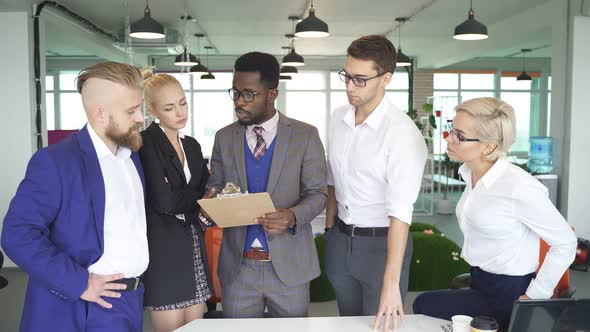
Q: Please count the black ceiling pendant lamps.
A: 11